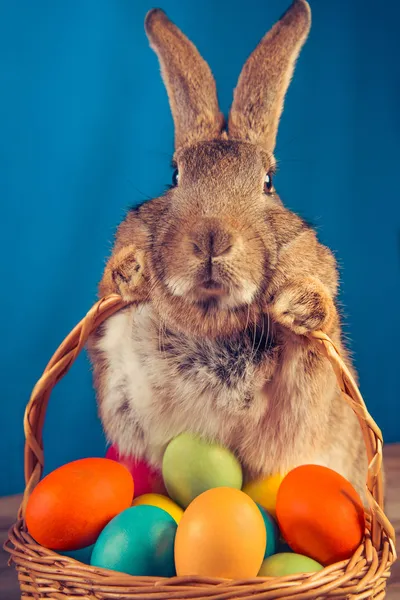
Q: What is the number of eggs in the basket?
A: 11